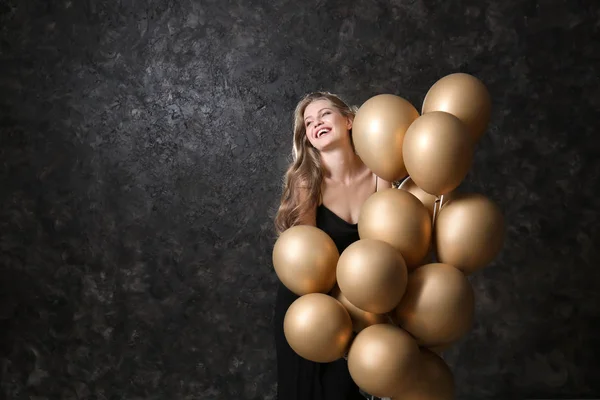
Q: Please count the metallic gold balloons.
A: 13